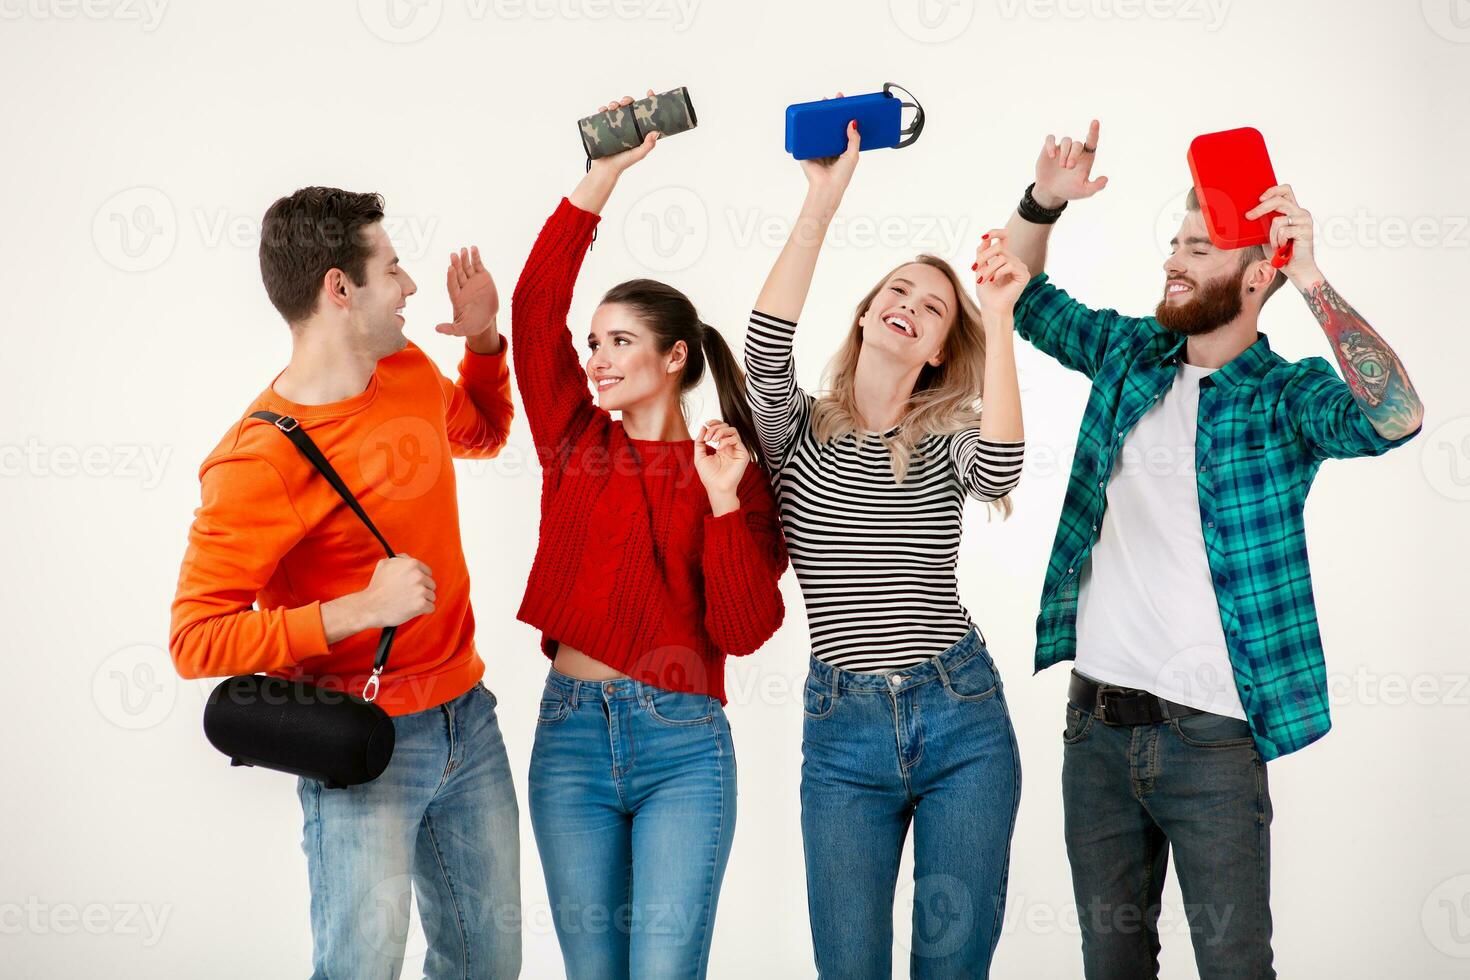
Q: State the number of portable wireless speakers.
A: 4